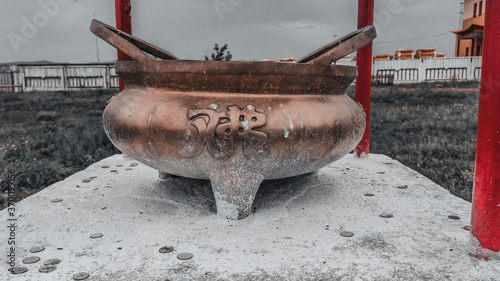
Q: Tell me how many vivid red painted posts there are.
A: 3